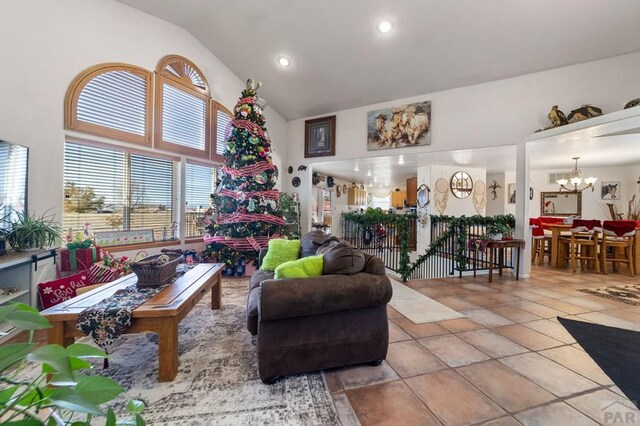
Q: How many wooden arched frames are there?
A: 3